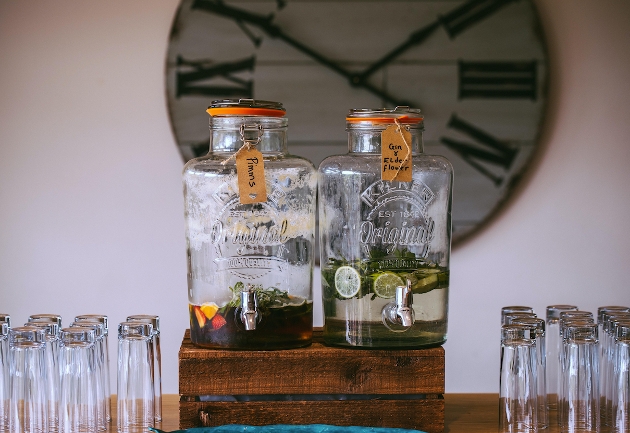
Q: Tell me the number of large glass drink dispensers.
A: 2